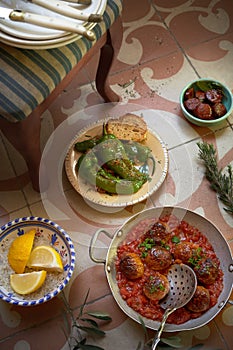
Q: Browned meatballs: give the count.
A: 7